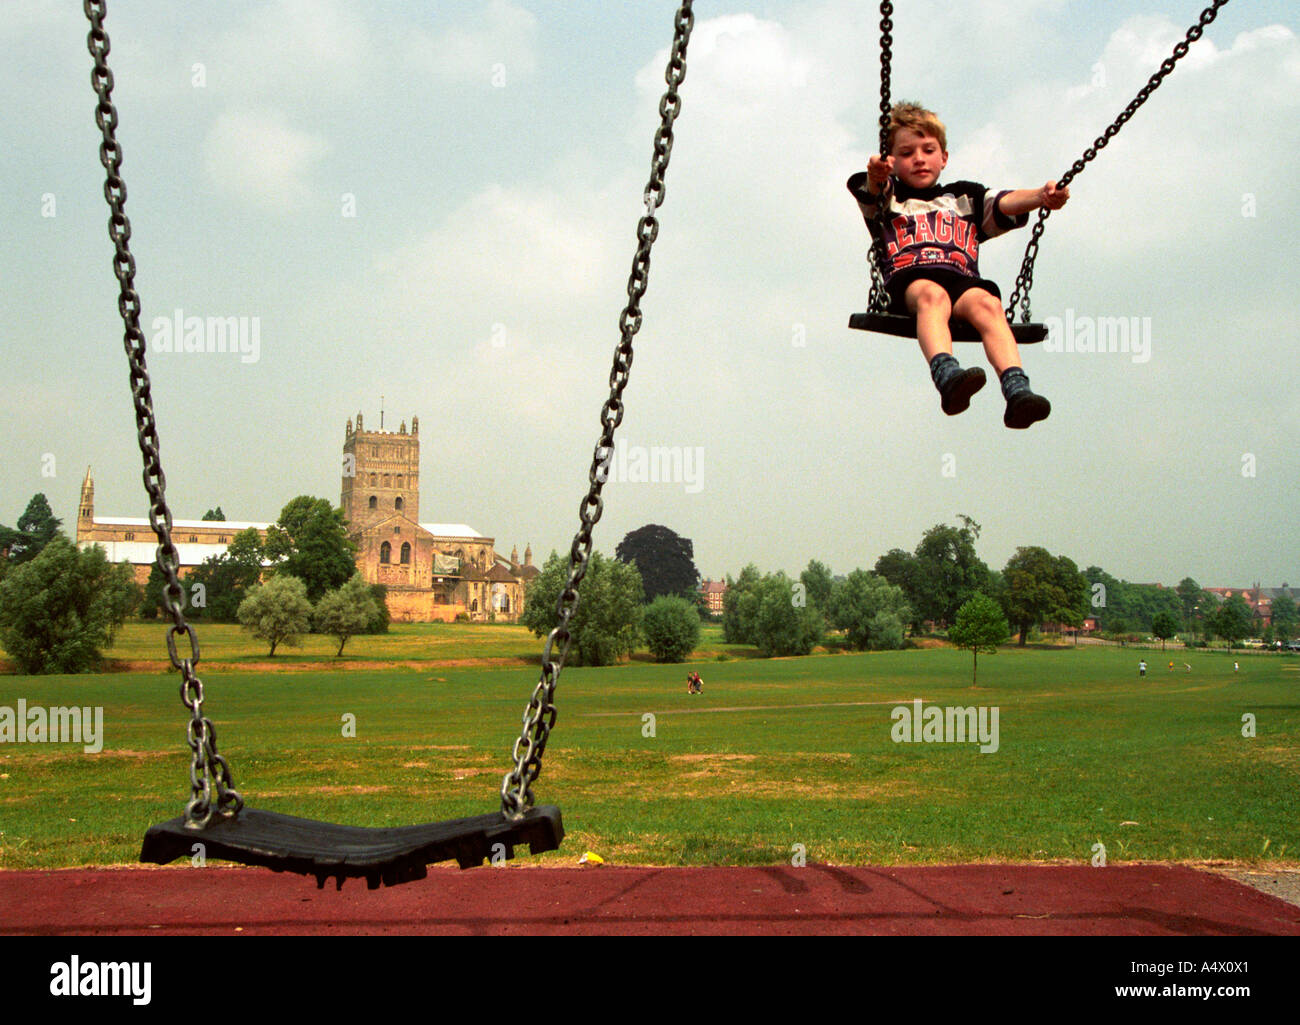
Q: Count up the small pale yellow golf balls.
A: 0